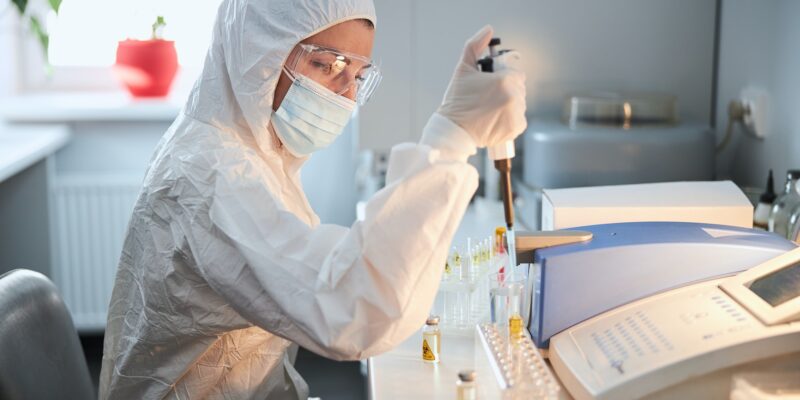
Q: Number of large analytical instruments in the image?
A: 1